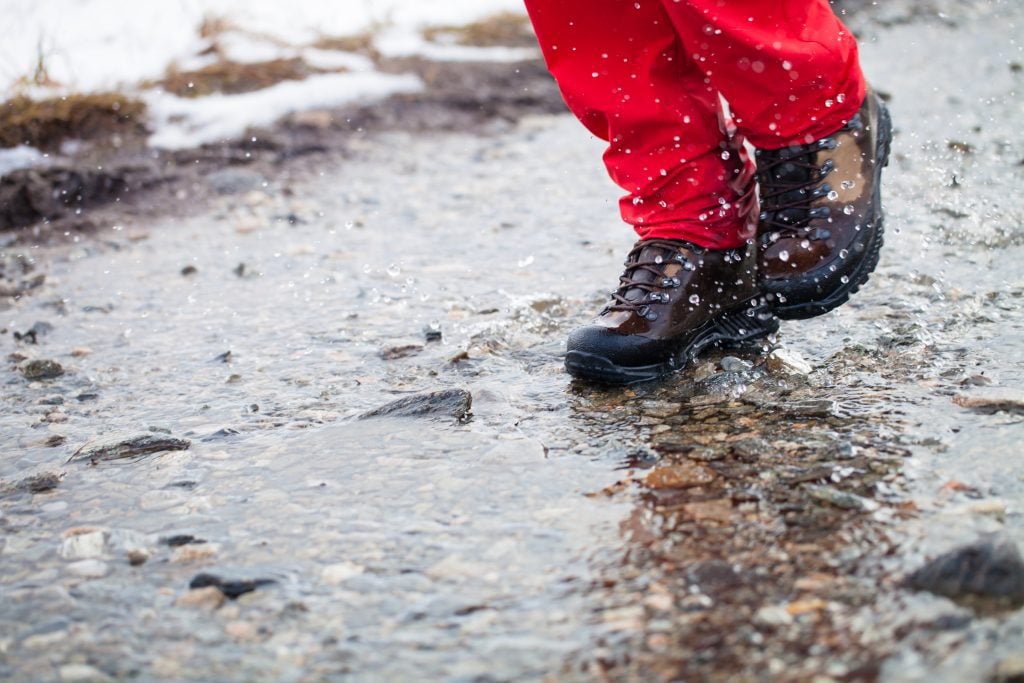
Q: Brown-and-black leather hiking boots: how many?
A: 2